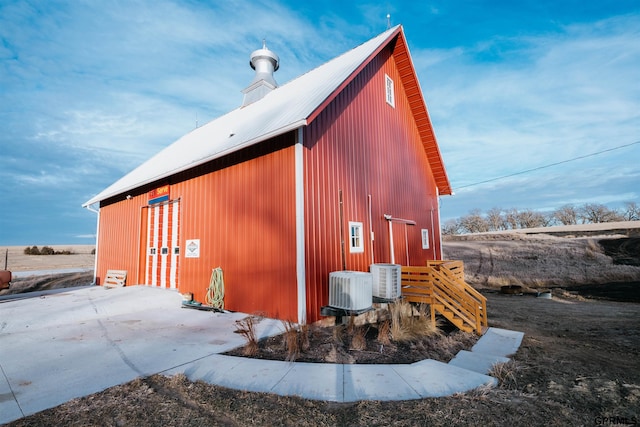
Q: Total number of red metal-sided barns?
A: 1